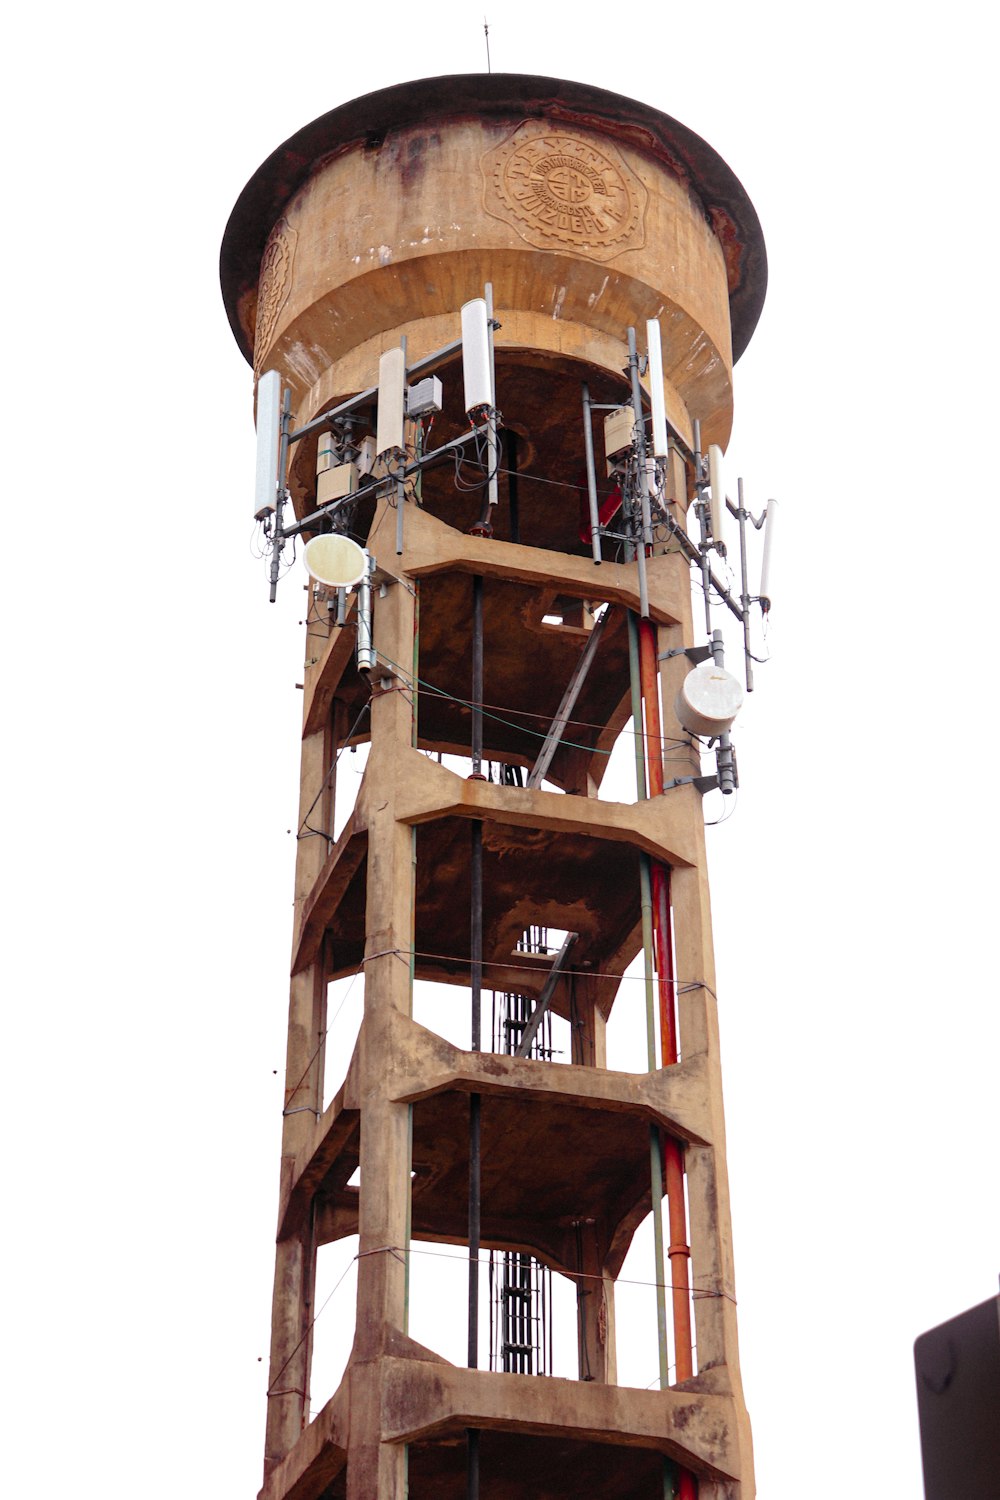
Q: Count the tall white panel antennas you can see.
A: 6